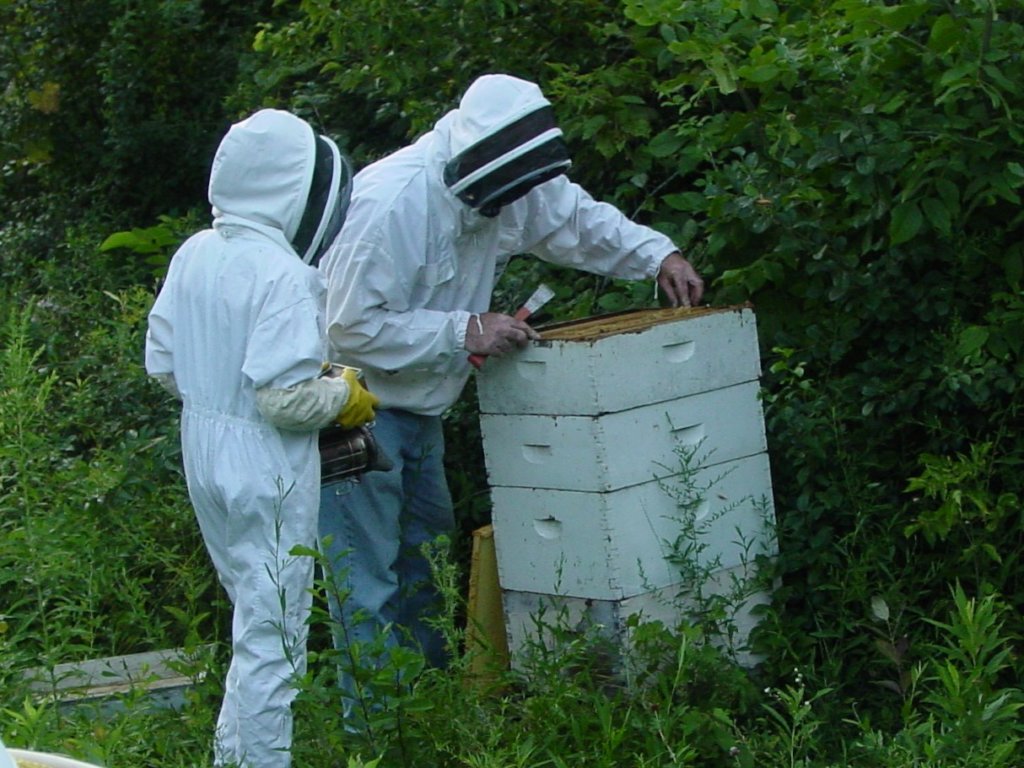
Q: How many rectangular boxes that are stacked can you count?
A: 4